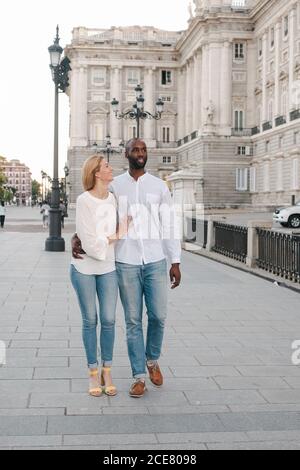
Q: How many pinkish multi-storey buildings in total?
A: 1